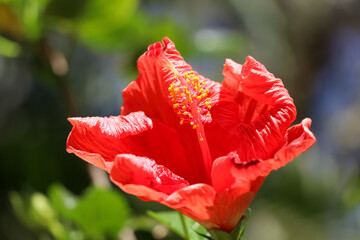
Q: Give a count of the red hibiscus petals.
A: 5